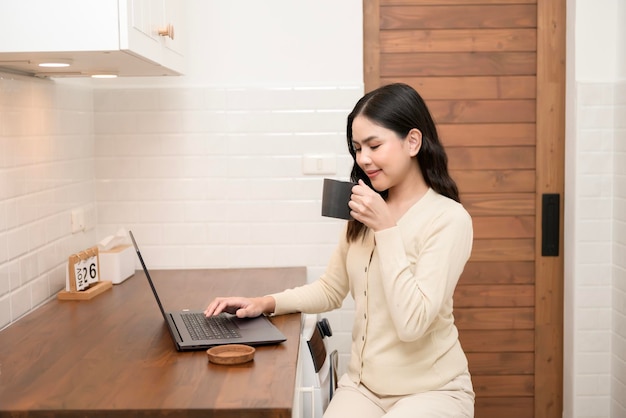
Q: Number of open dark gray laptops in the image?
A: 1